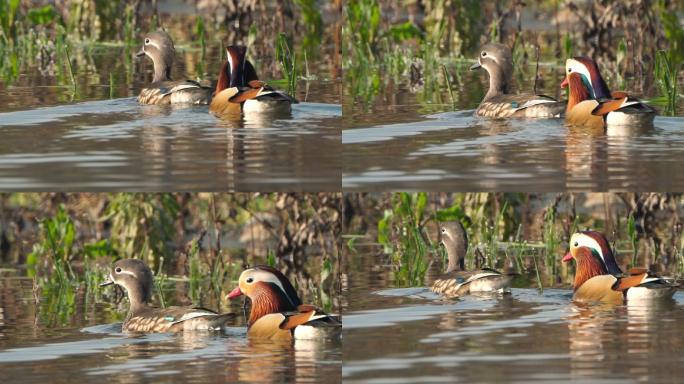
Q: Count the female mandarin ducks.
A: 4